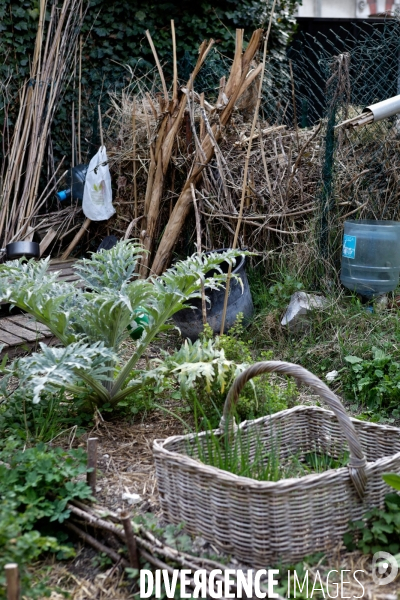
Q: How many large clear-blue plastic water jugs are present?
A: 2